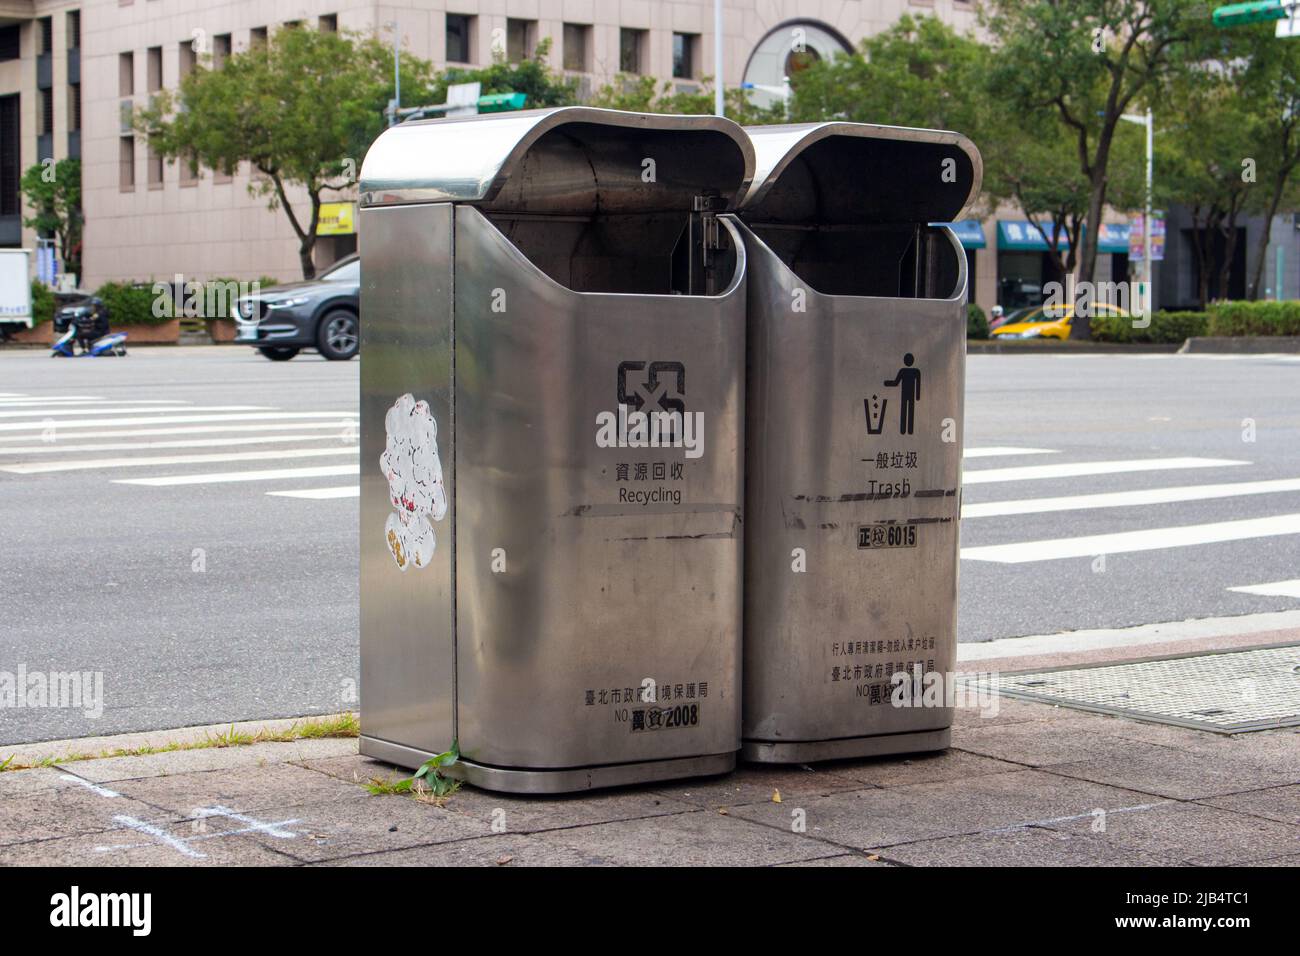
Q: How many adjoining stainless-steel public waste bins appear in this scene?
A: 2